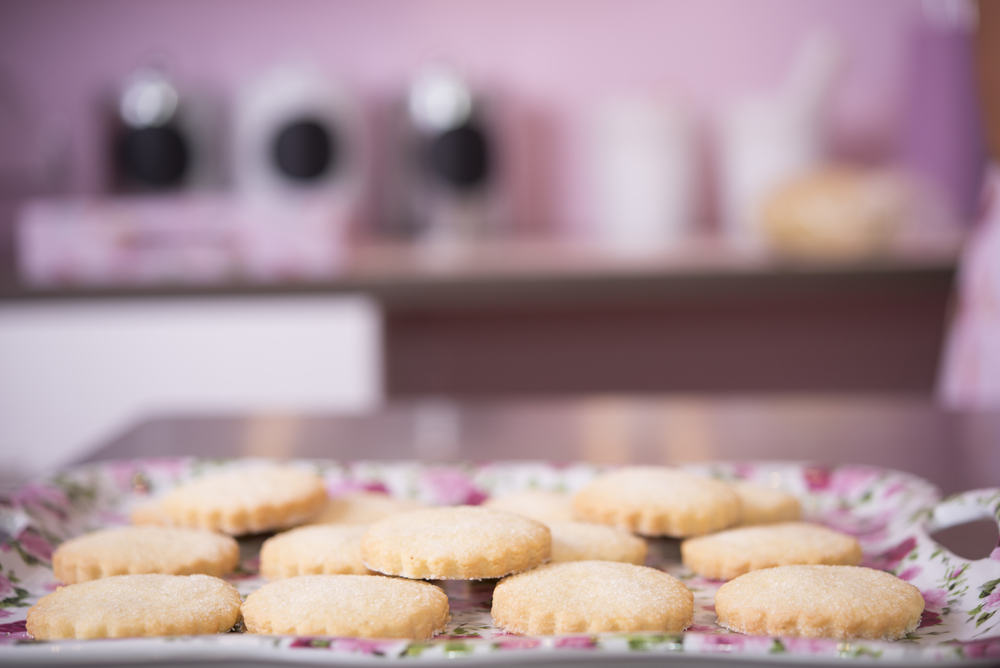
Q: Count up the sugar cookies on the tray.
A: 15